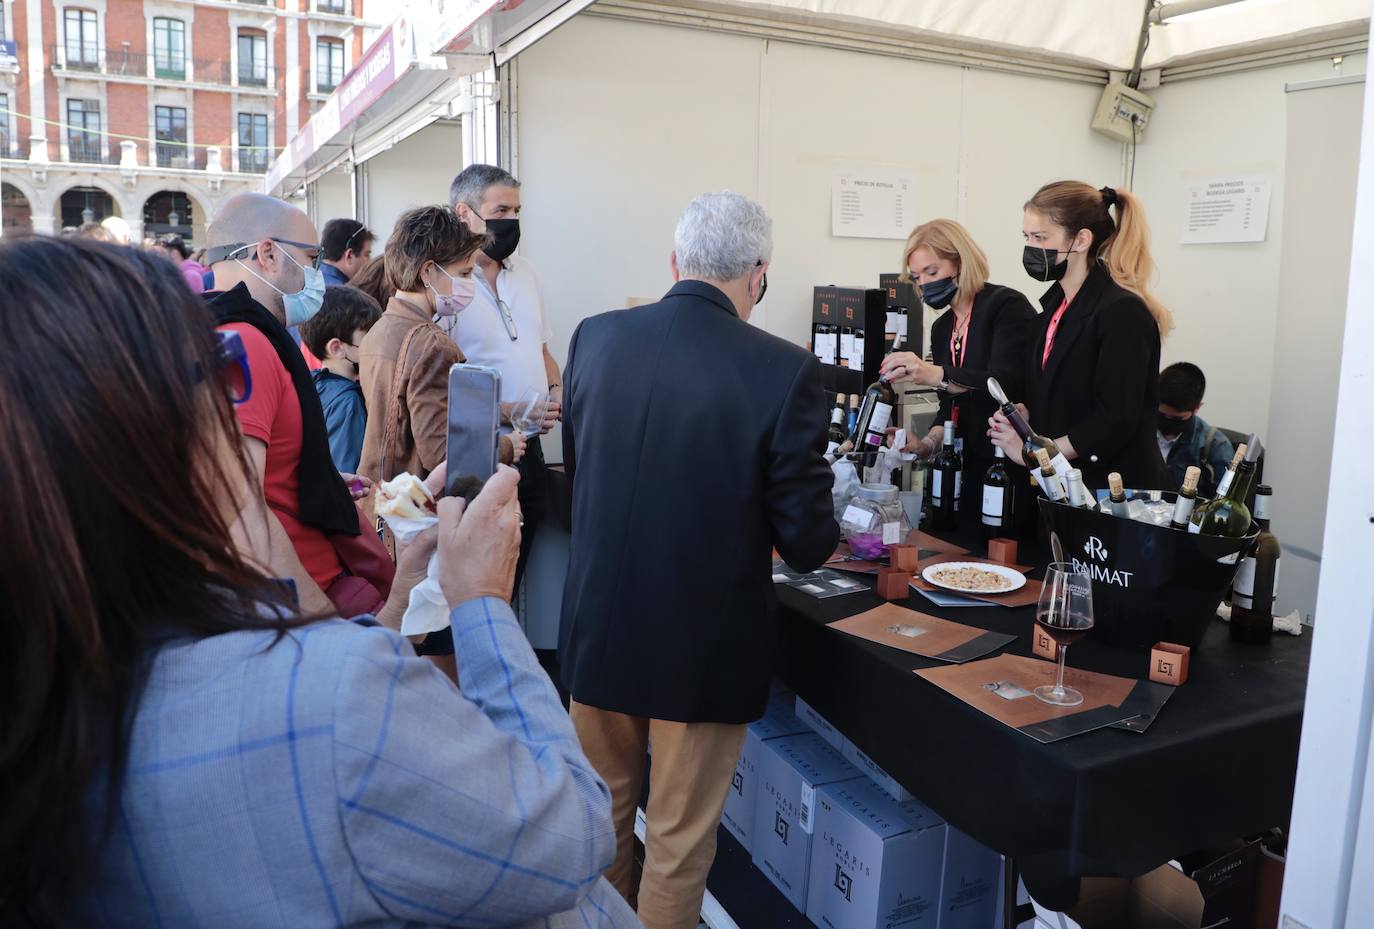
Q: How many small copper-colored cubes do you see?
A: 5